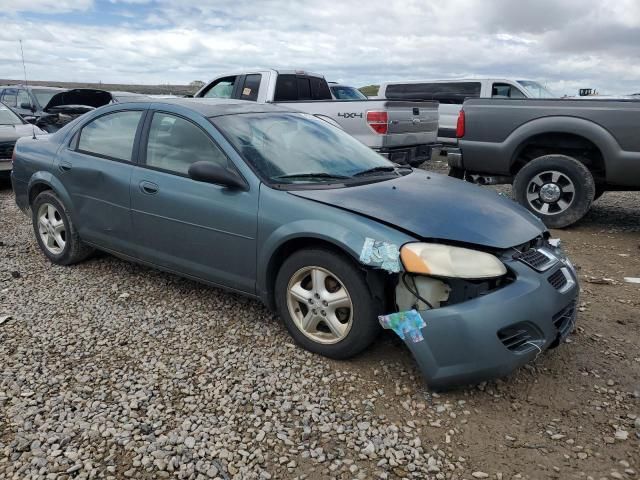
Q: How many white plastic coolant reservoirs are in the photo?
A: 1